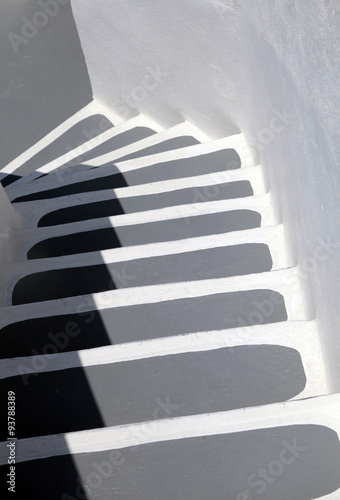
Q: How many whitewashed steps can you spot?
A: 10